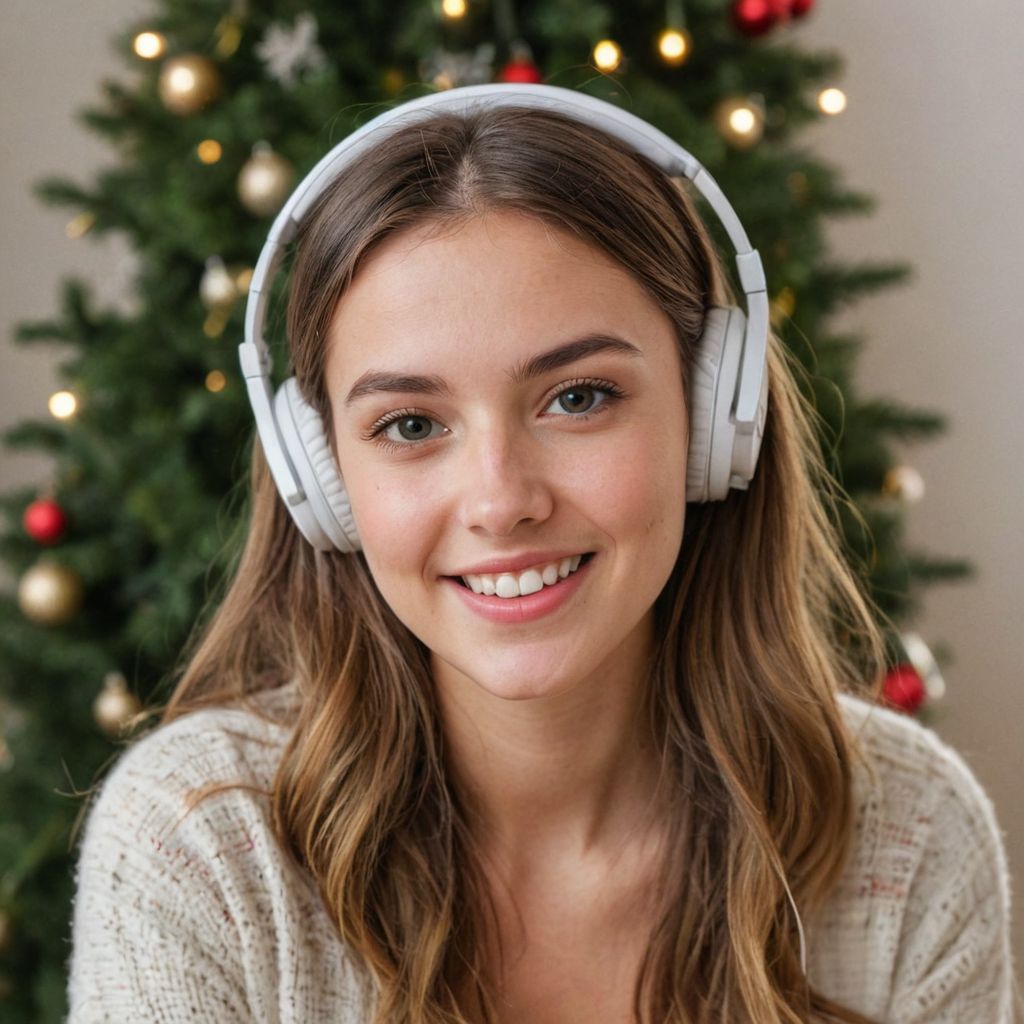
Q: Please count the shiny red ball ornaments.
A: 5